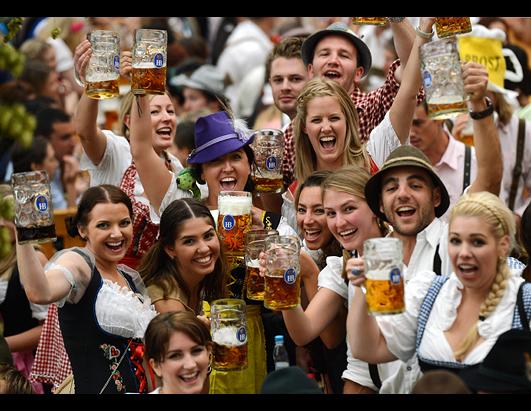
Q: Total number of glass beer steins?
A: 12